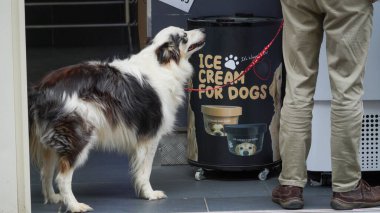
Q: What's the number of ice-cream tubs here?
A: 2